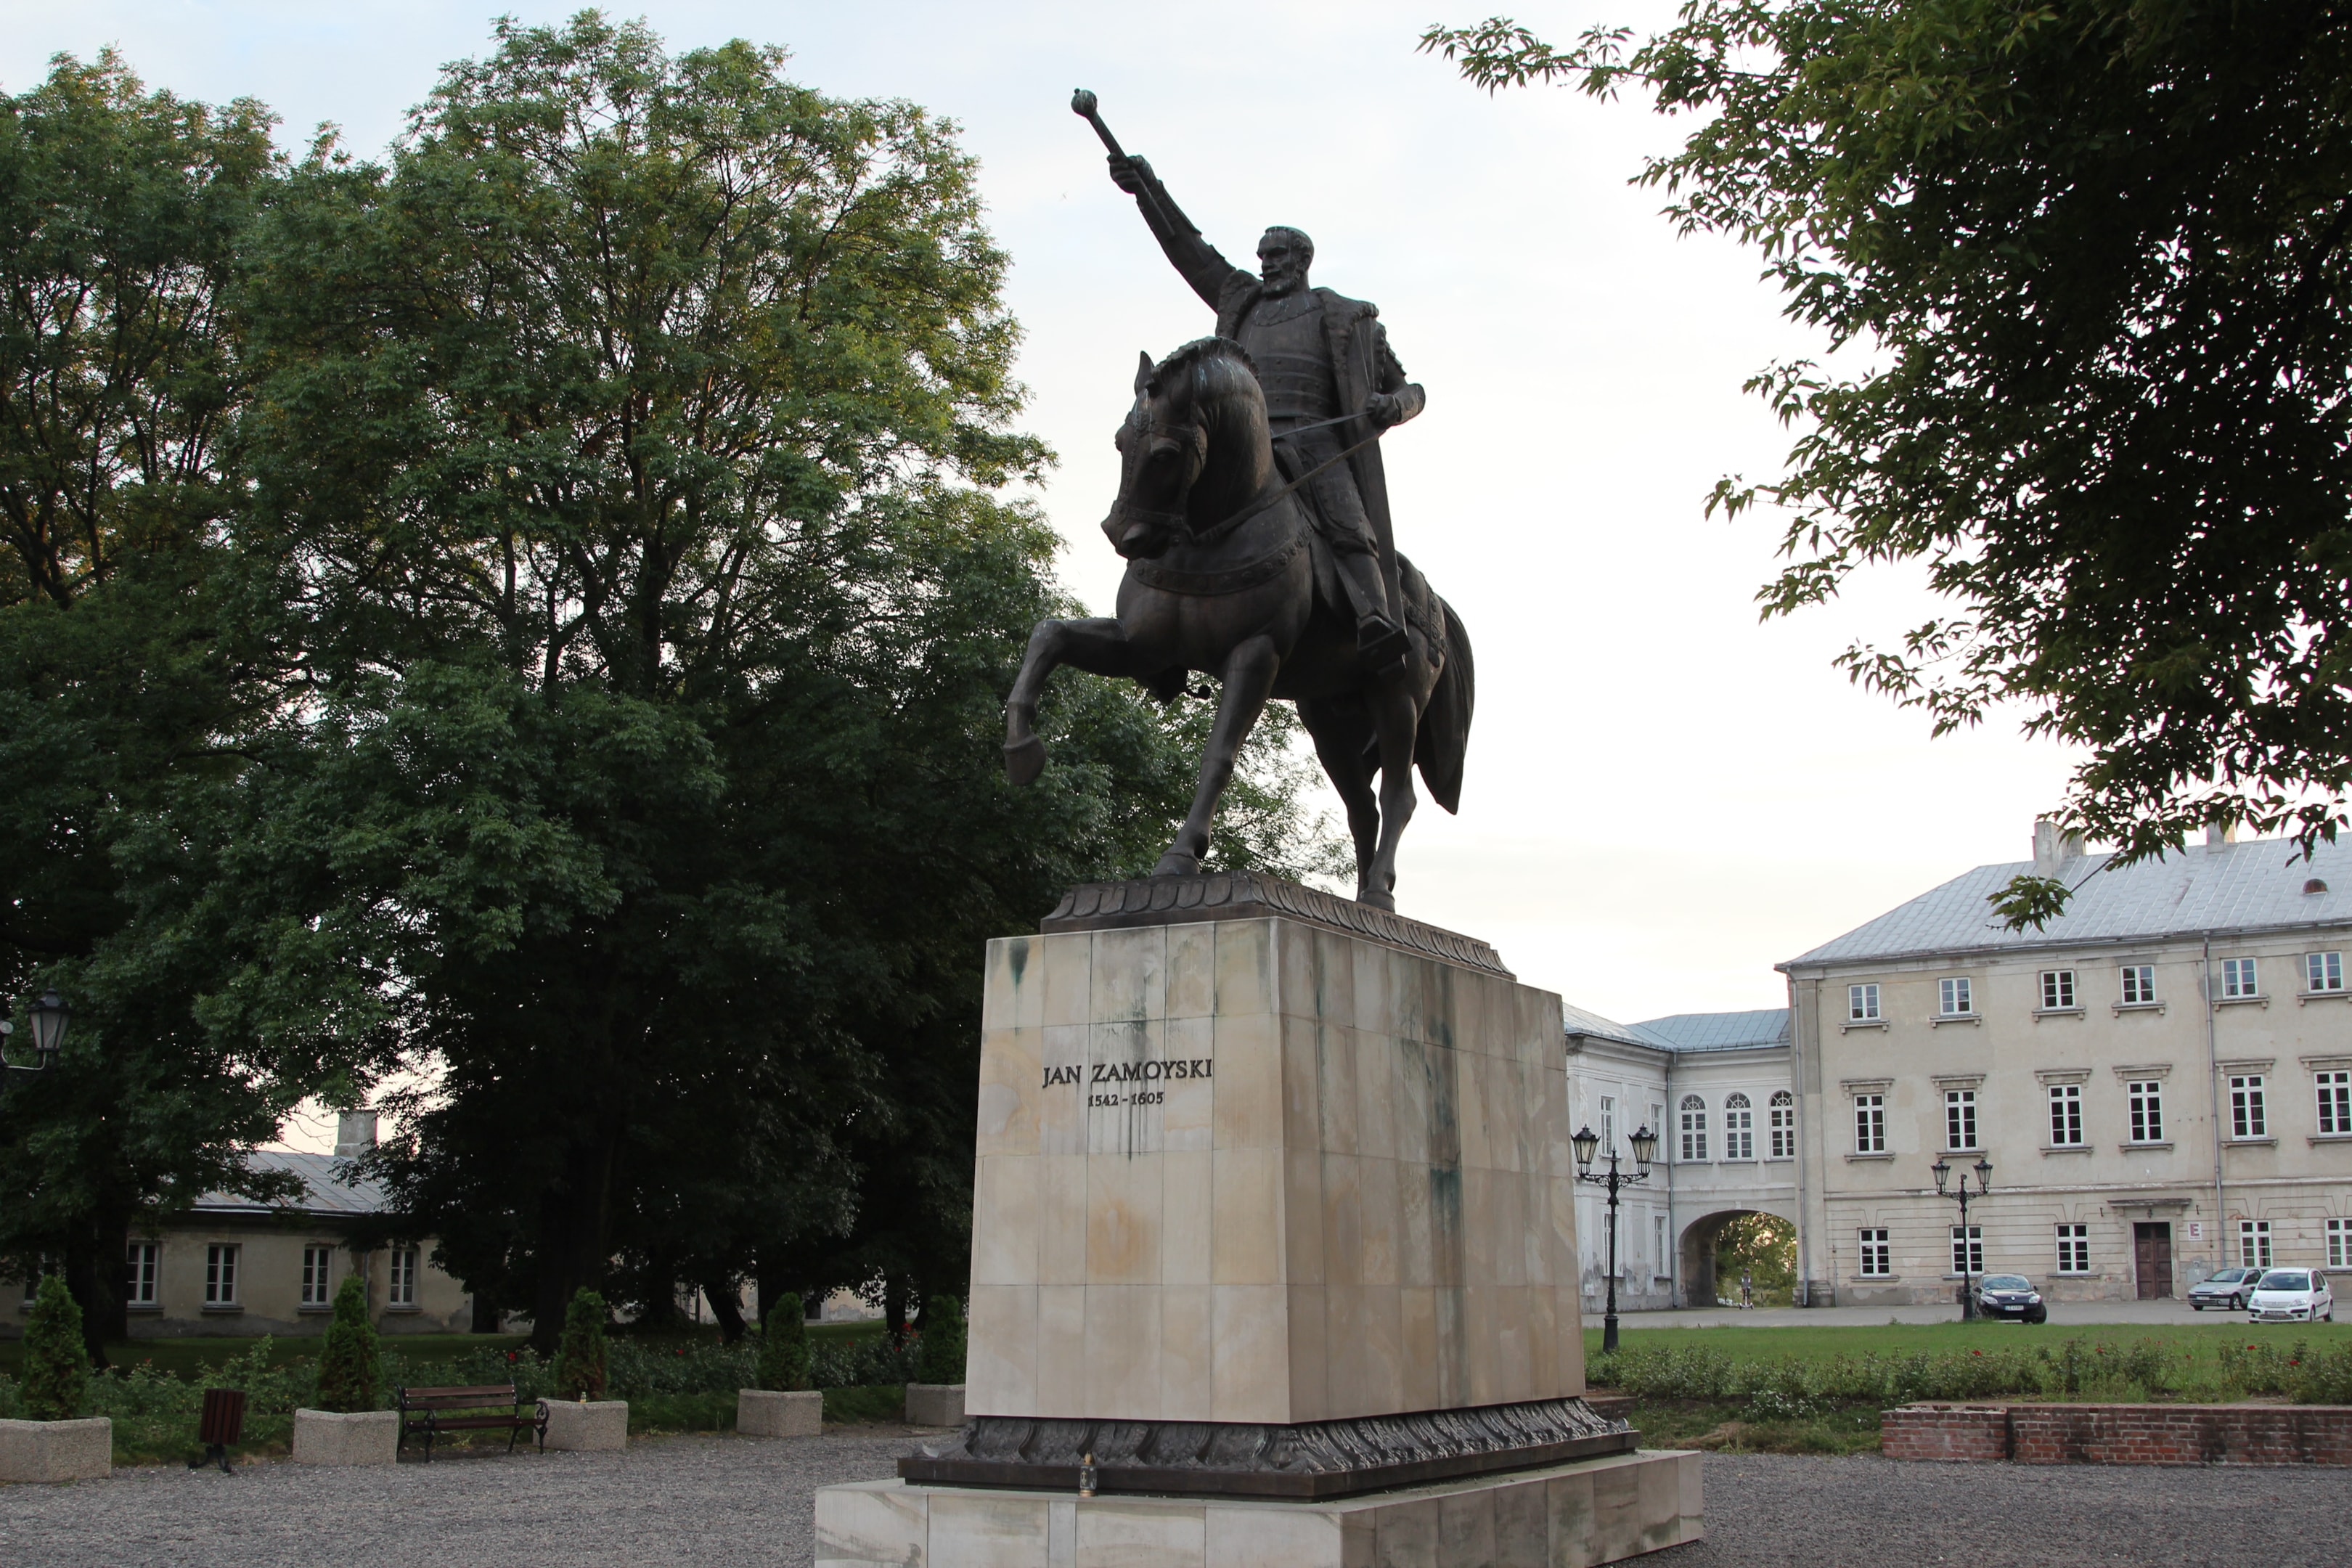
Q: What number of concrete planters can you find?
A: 5